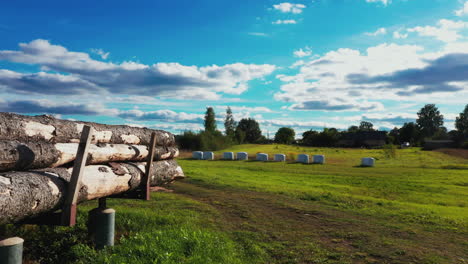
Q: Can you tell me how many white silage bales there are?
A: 9